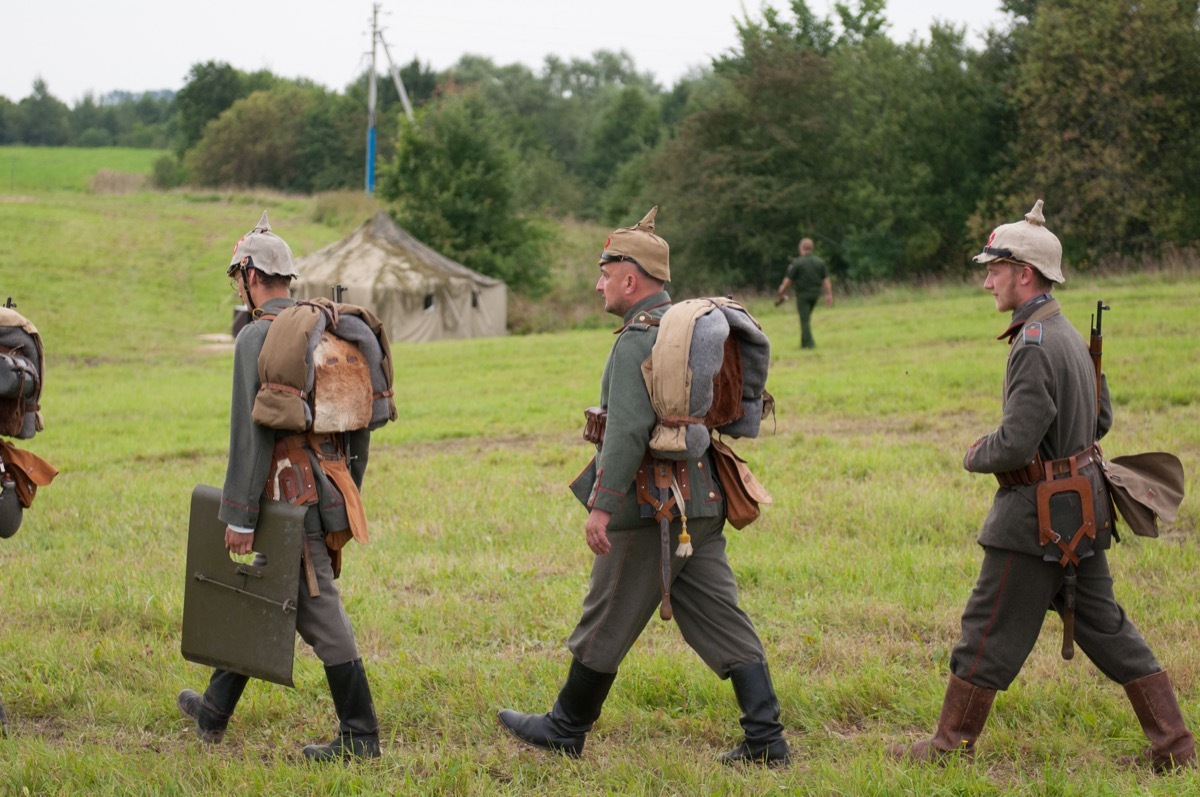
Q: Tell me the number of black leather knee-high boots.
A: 4